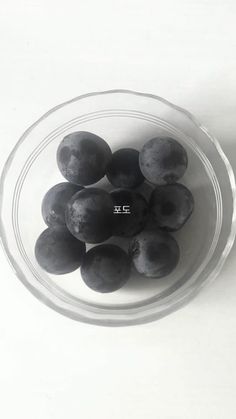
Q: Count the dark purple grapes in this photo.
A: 10